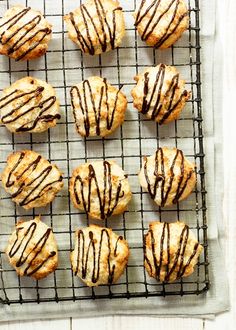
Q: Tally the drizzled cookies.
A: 12